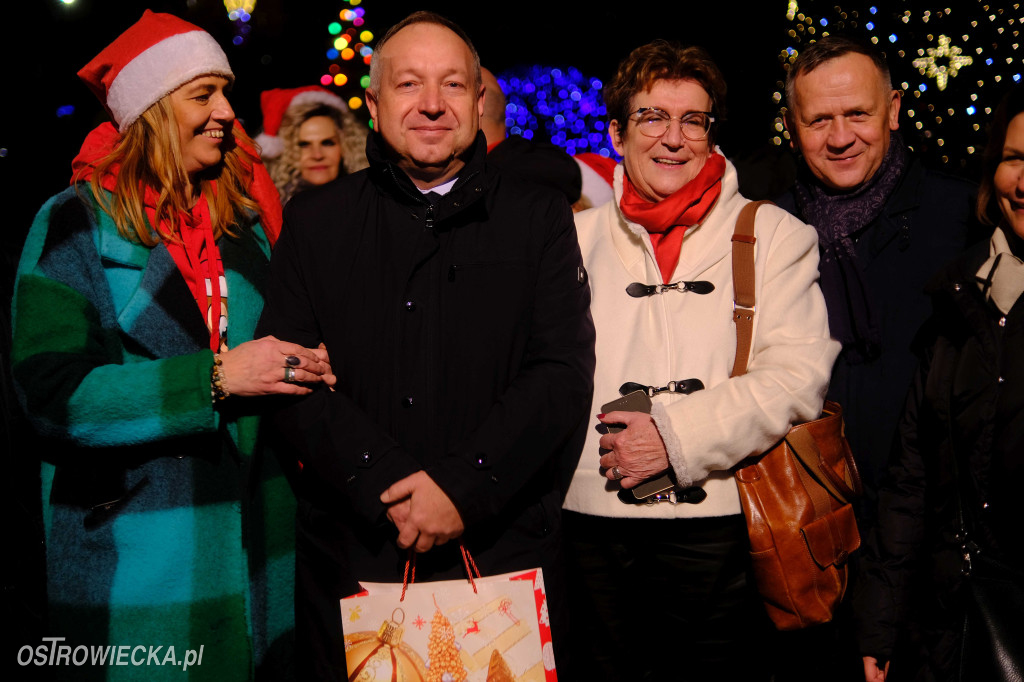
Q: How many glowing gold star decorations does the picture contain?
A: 1